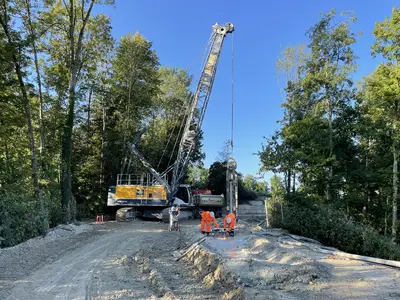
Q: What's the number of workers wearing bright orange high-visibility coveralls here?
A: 2